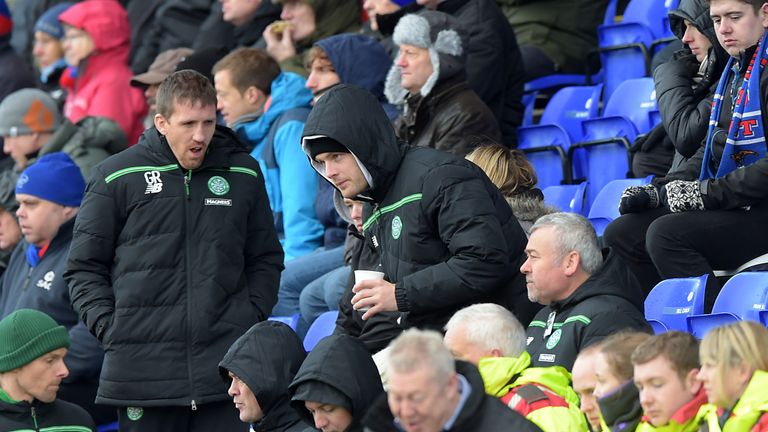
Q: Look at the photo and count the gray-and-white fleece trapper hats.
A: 1